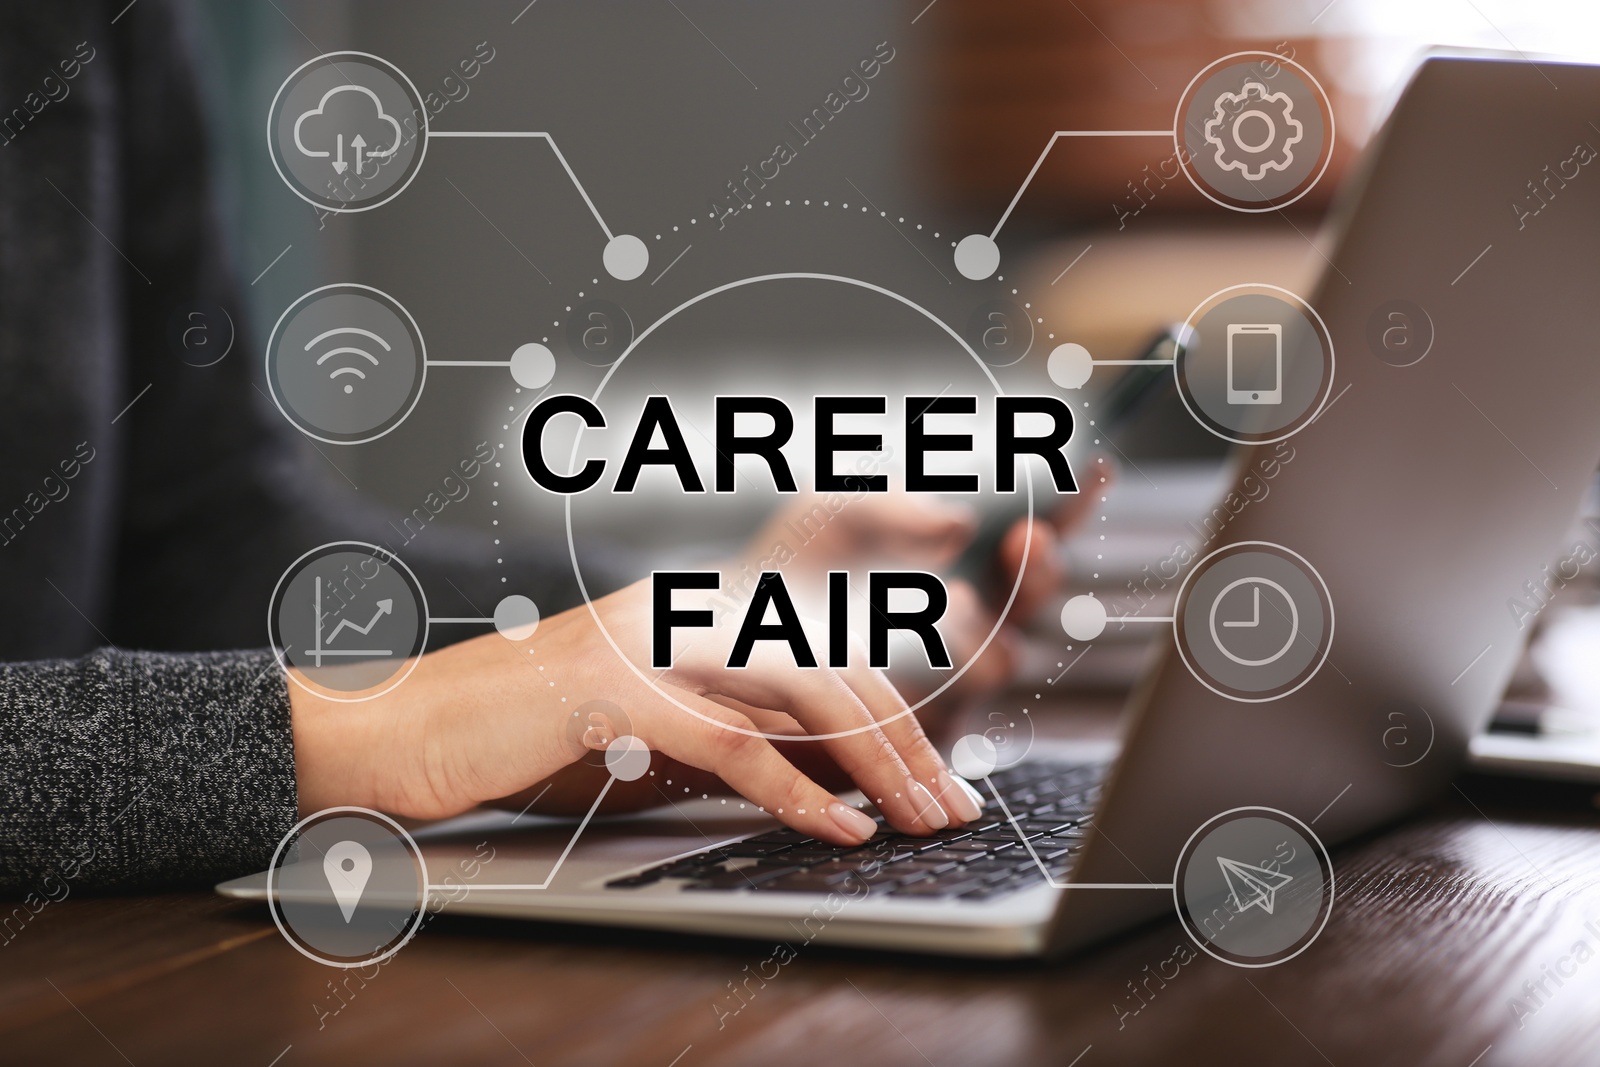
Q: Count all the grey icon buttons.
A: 8